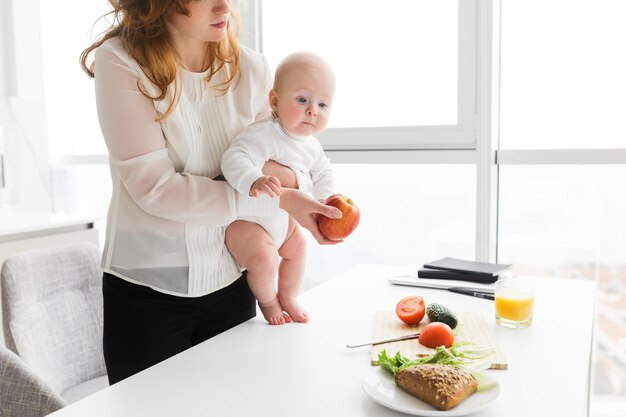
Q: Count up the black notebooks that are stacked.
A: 2